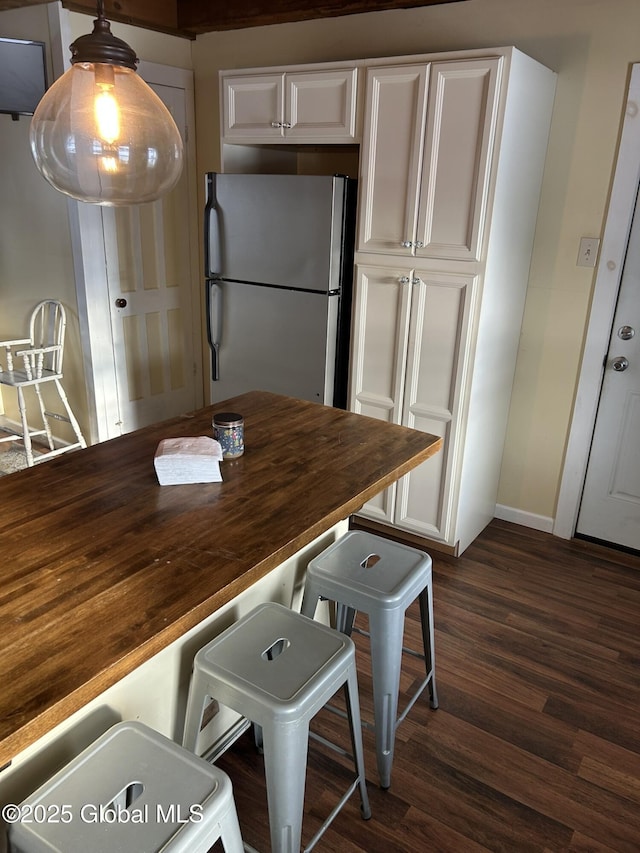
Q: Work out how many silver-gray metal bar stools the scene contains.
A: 3